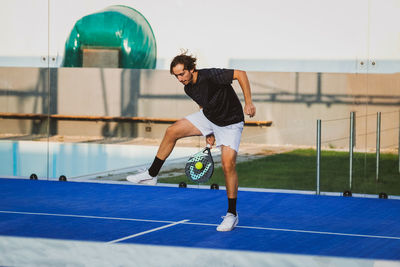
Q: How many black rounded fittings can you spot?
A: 6